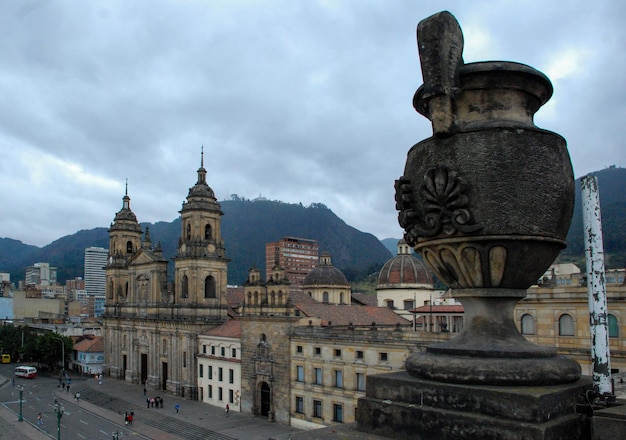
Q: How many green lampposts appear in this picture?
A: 3